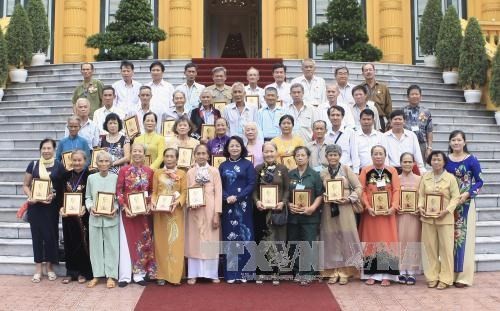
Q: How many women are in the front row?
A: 14